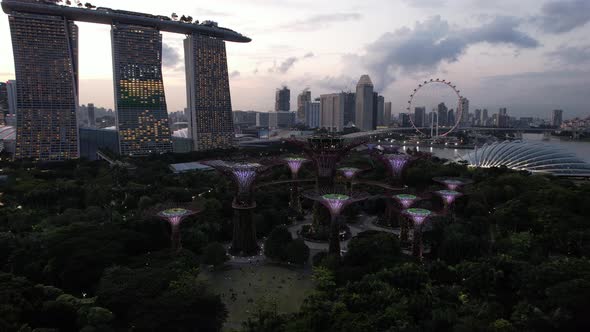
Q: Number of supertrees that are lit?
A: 10